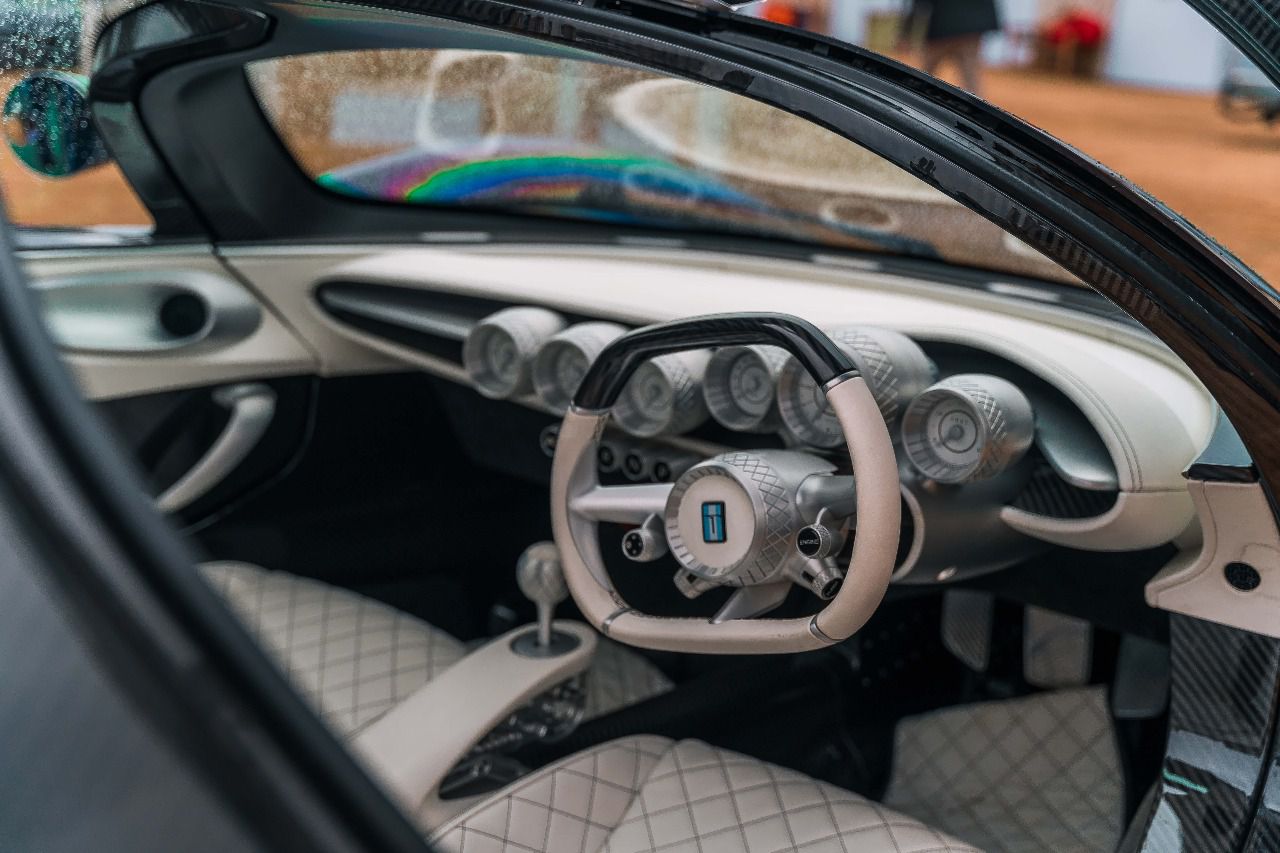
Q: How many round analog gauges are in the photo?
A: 6